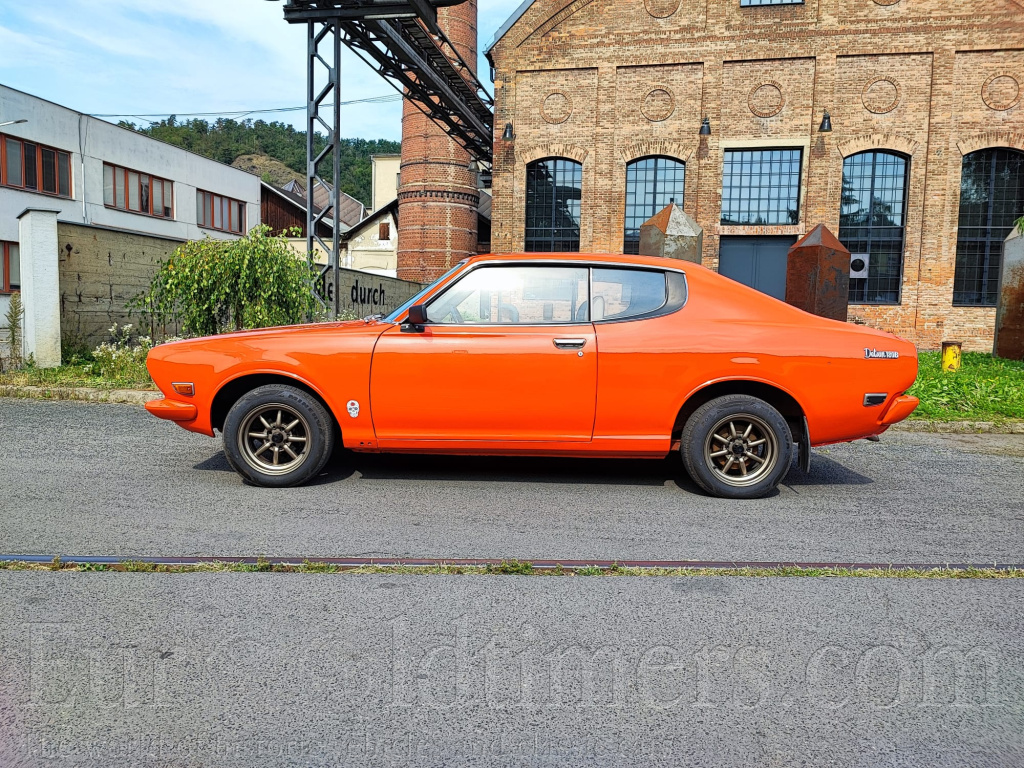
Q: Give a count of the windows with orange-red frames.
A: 4